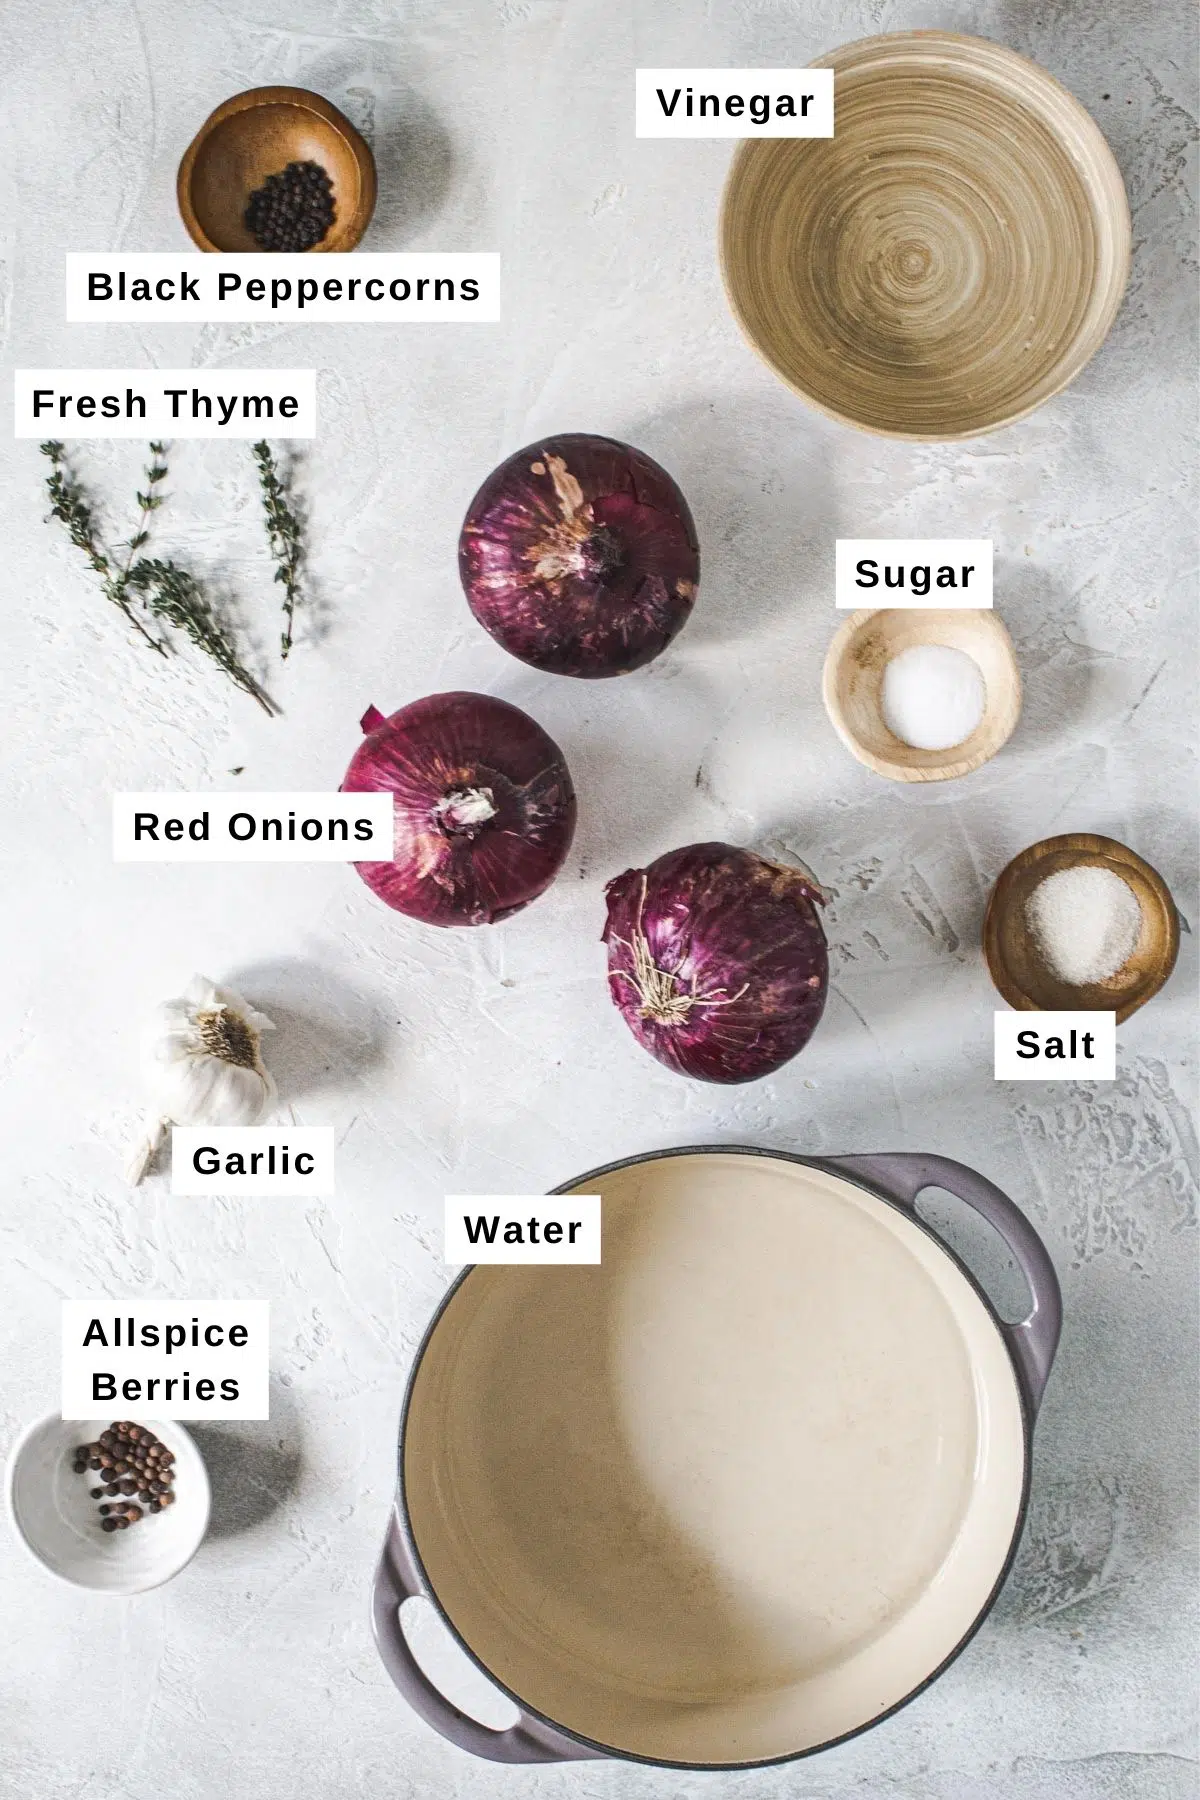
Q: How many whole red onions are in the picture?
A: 3